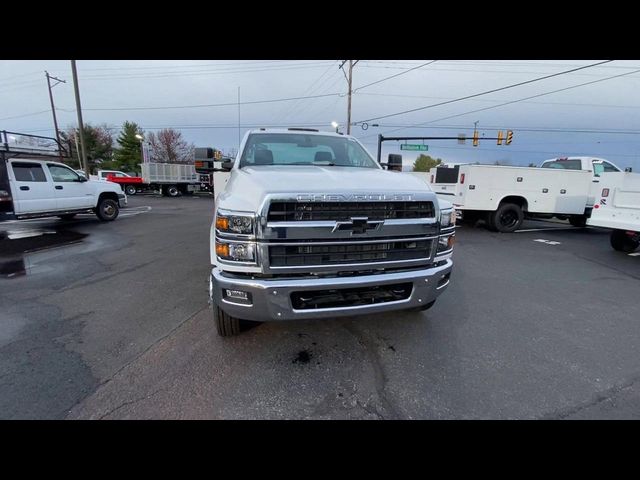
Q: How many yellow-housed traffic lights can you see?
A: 3